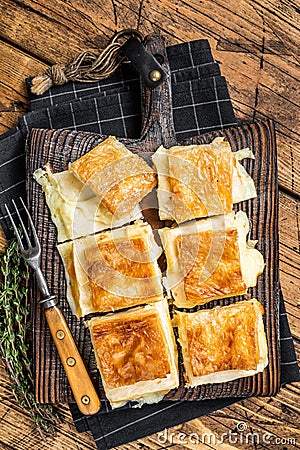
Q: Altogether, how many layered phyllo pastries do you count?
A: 6